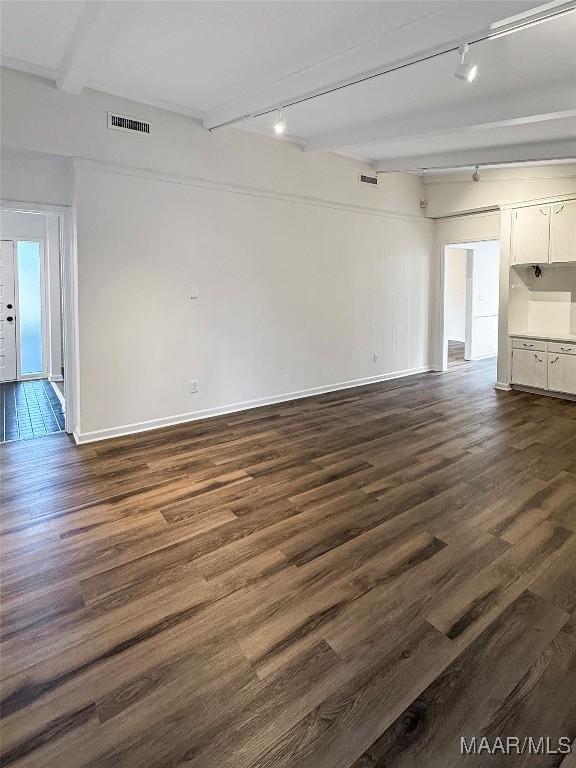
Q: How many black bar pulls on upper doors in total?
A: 2